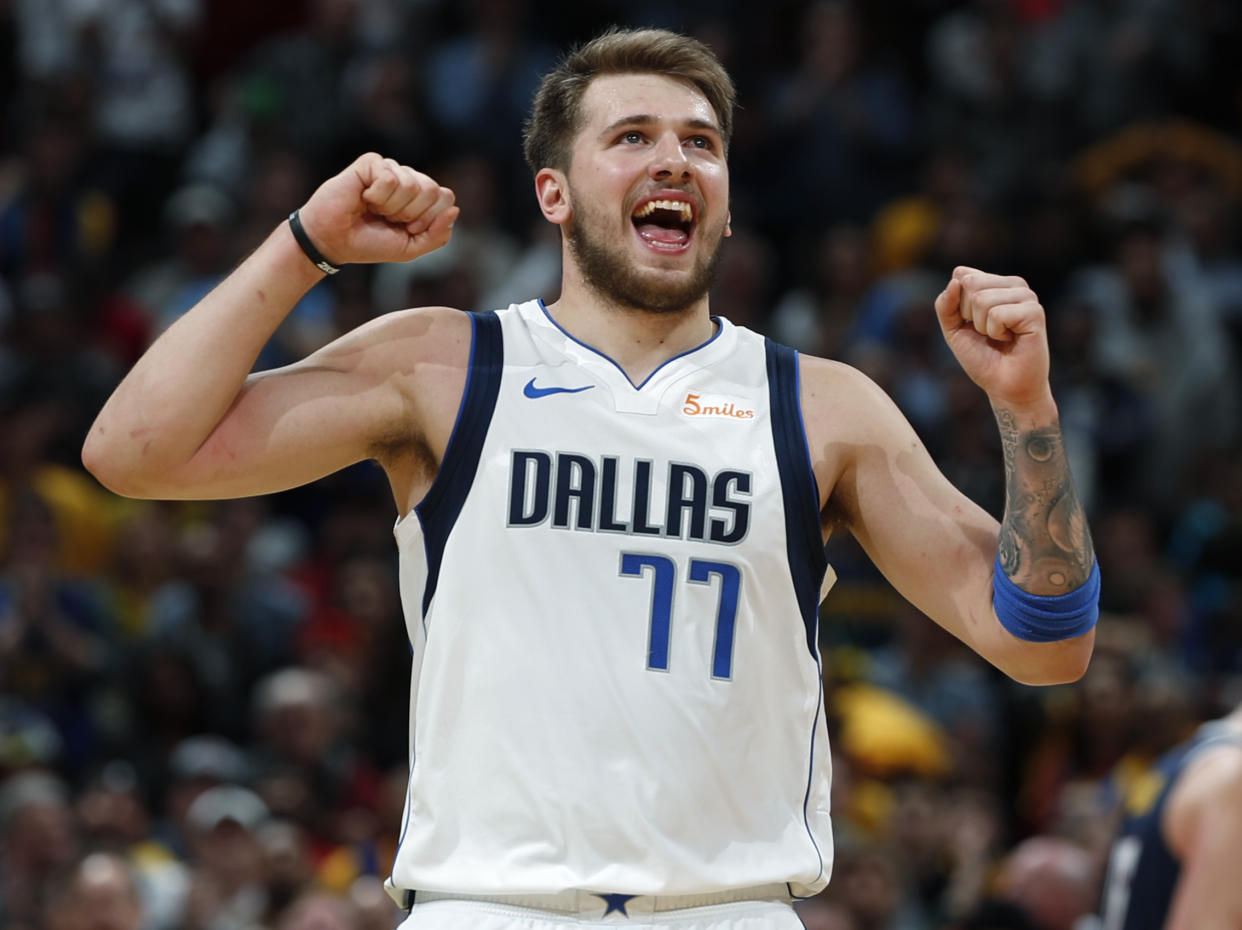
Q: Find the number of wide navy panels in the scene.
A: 2